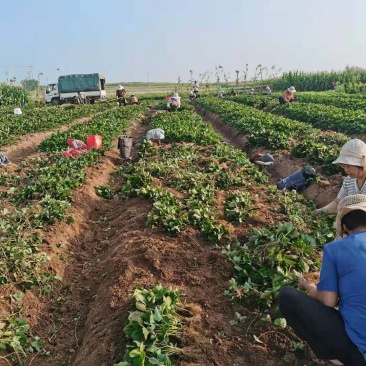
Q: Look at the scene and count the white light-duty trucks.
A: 1